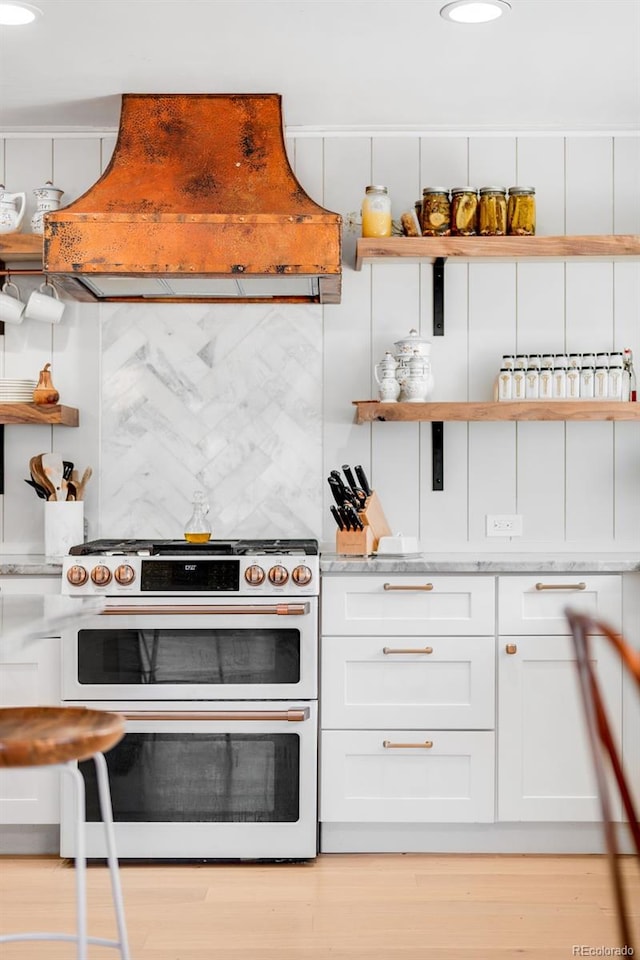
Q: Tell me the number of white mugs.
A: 2